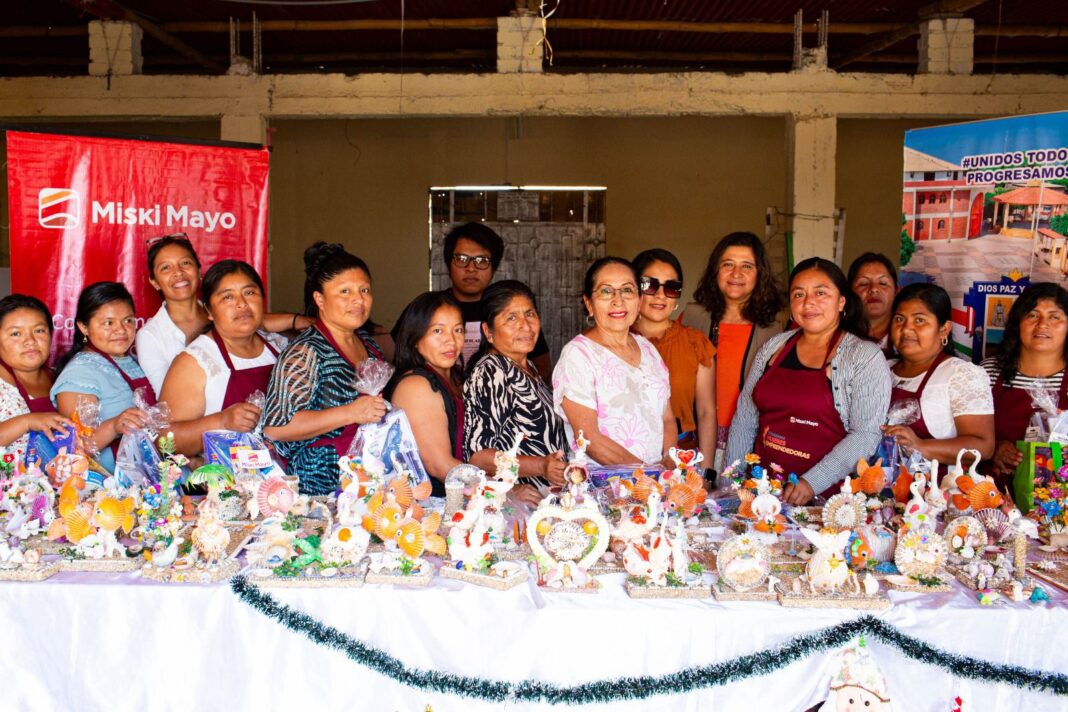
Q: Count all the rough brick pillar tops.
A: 3